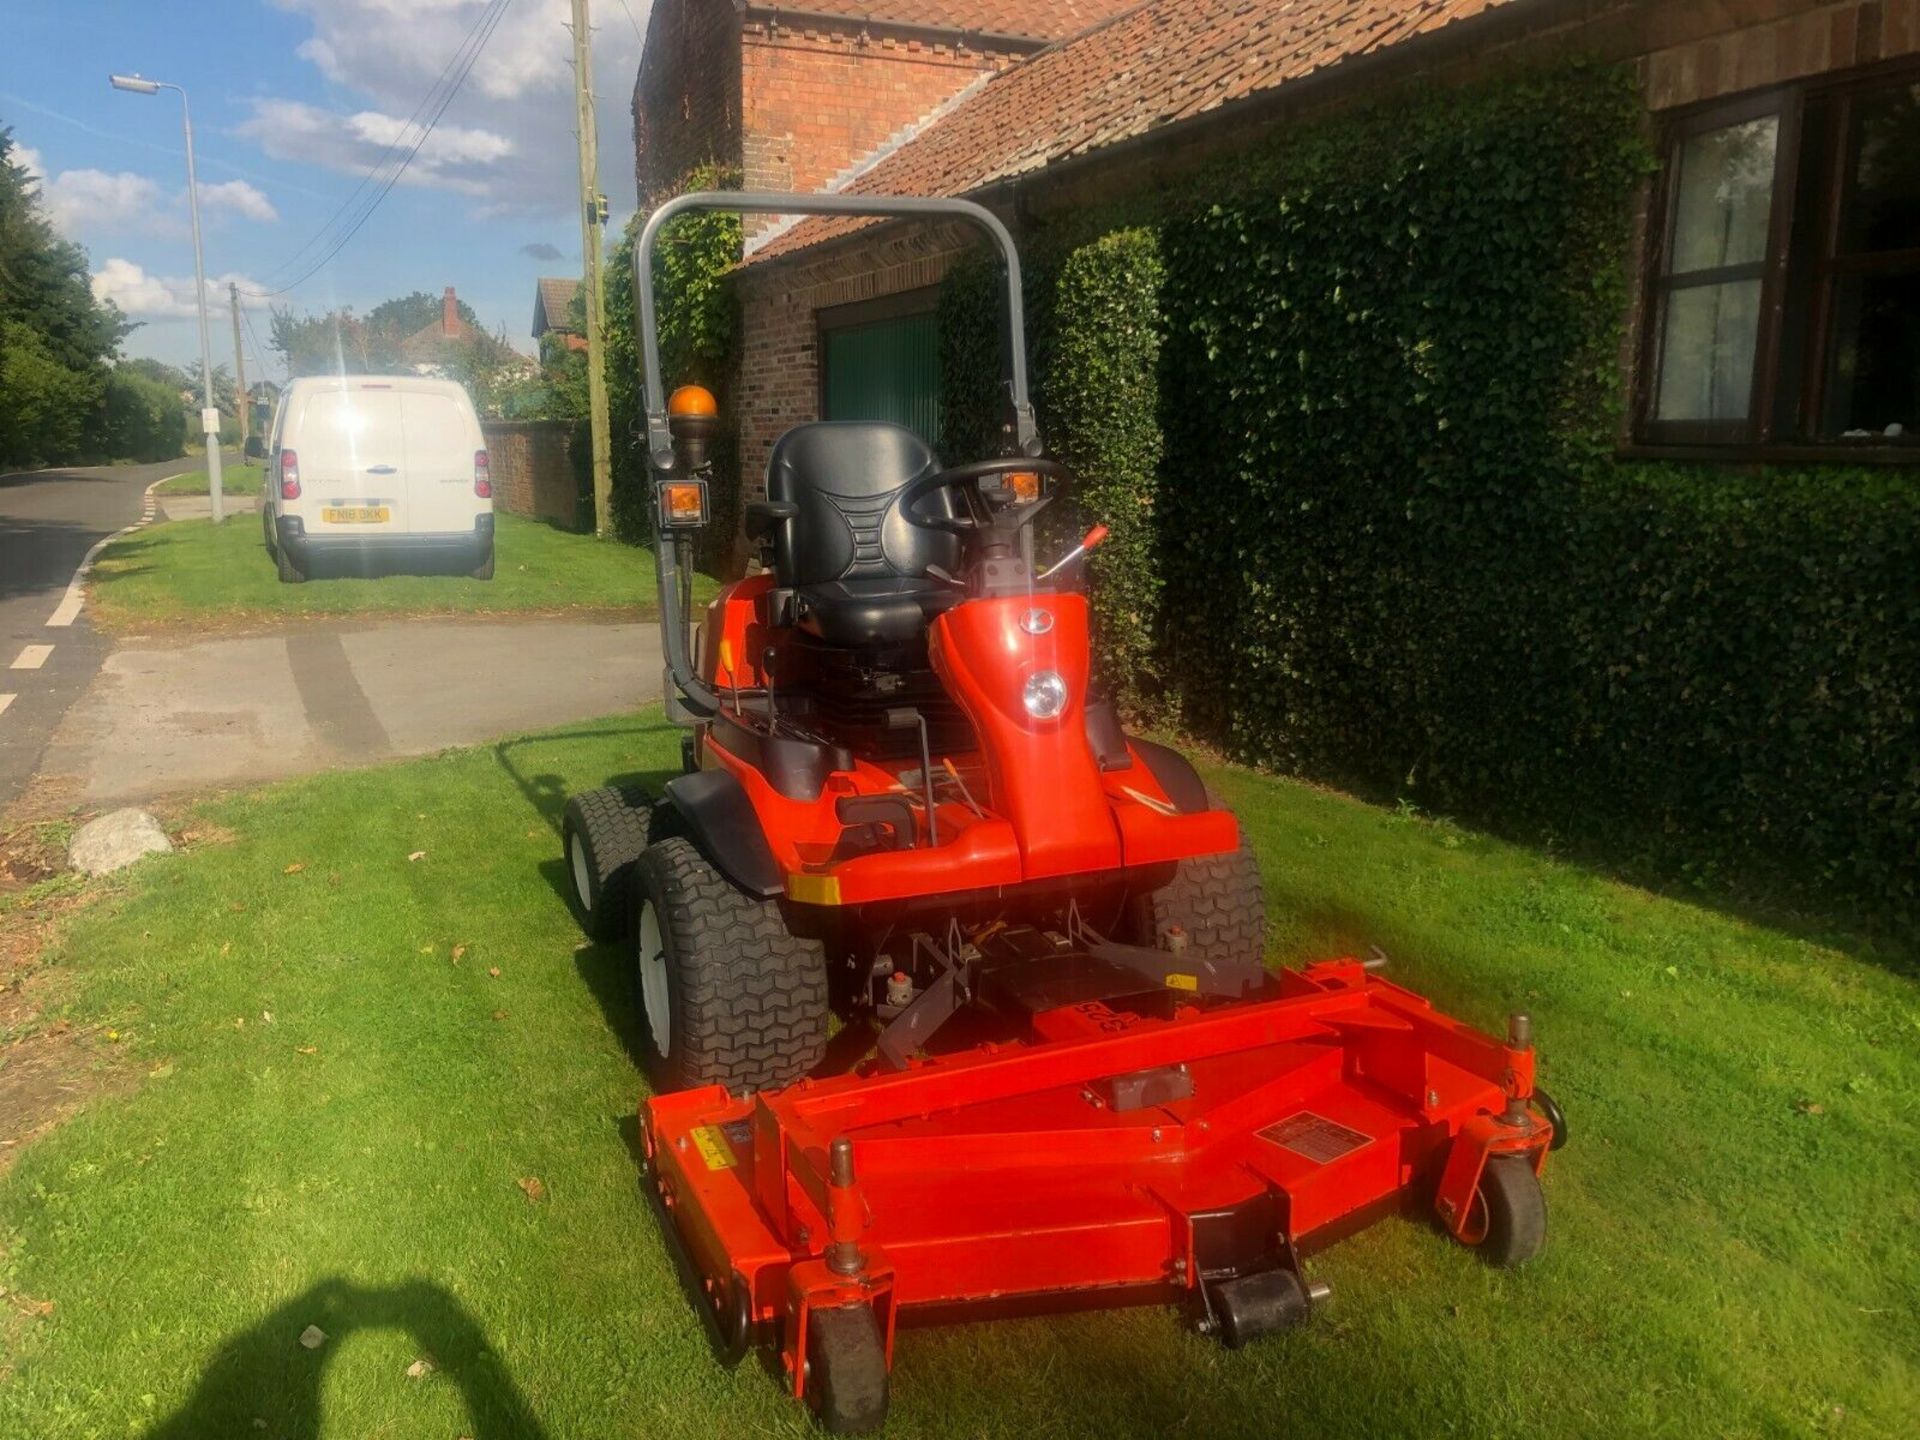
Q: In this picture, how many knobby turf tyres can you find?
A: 3